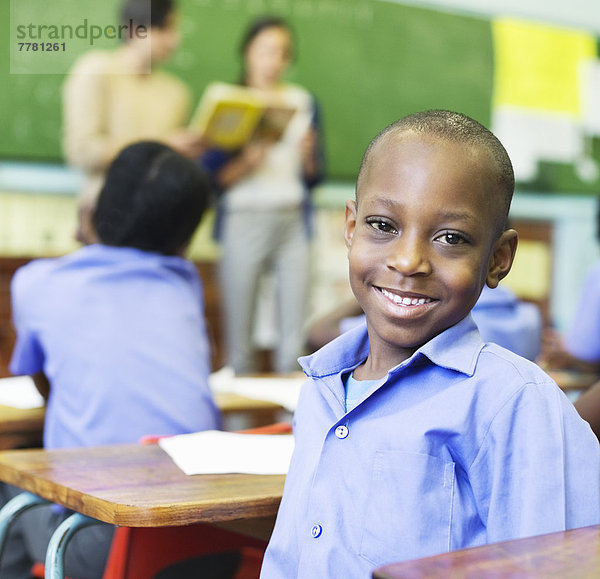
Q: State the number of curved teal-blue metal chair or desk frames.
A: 2